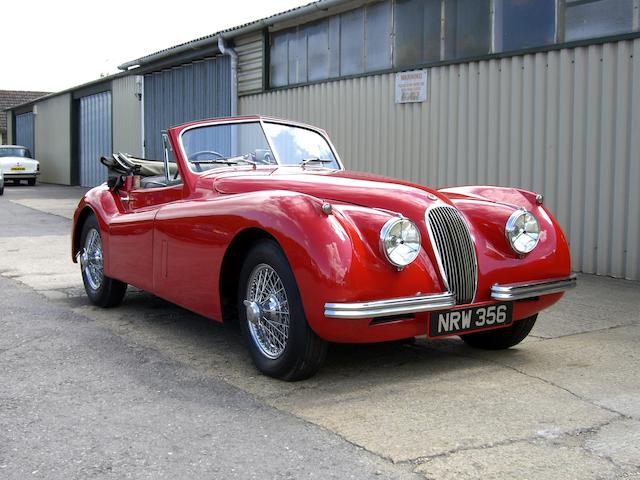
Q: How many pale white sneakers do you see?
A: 0